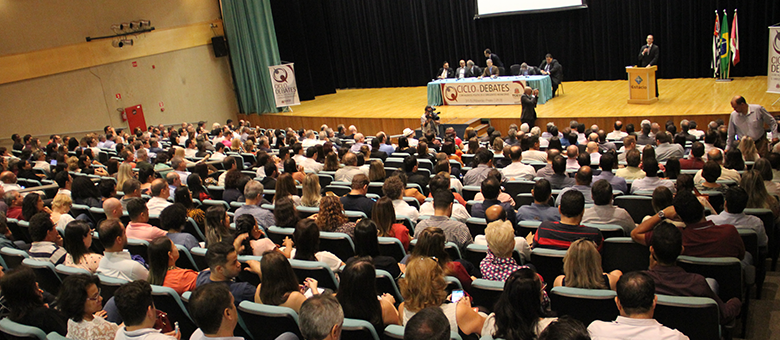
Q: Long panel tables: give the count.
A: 1